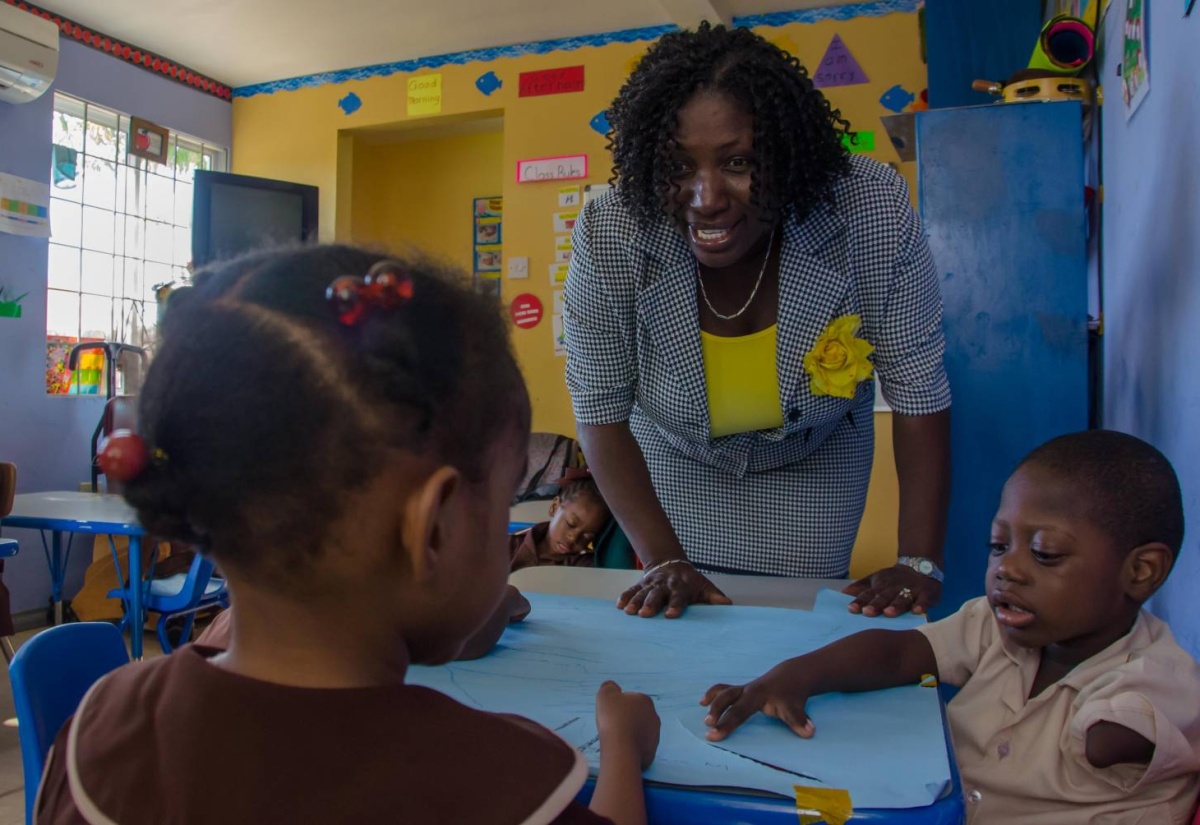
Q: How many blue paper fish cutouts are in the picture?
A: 4